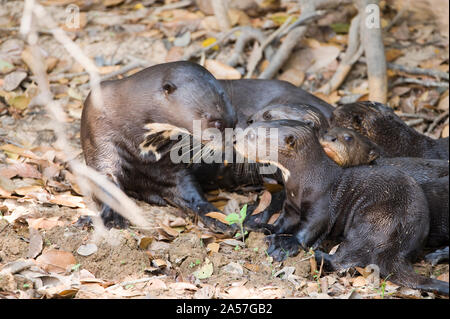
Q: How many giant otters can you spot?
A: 5